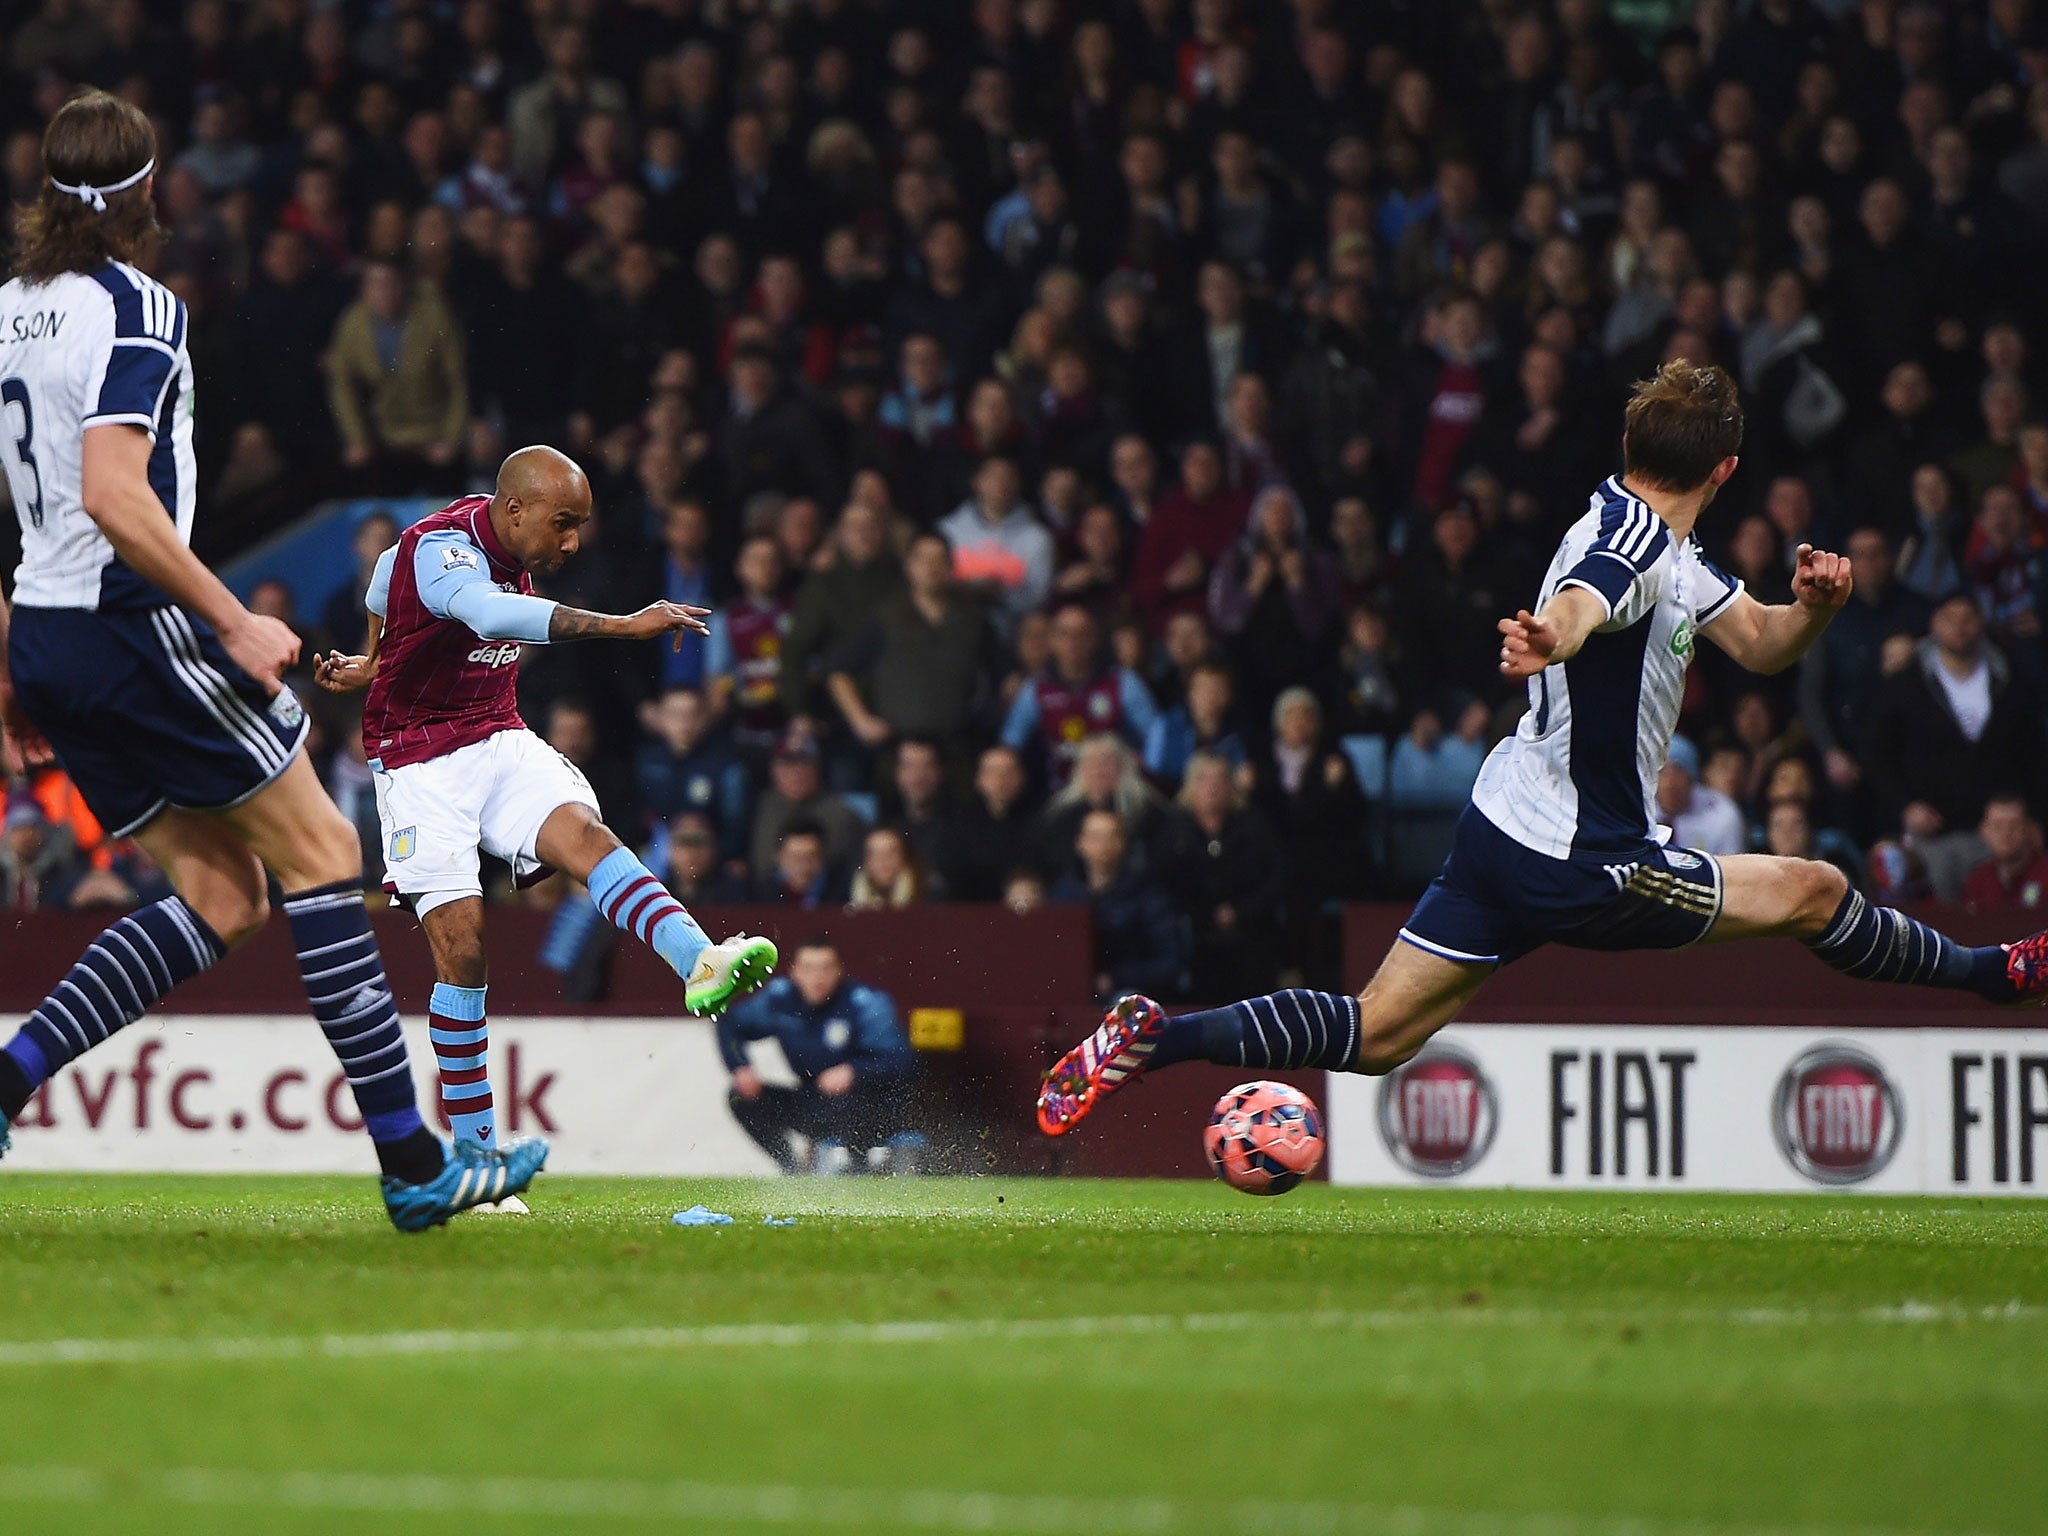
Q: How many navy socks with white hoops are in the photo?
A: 4